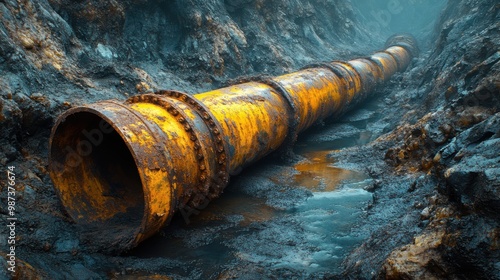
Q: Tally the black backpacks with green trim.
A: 0